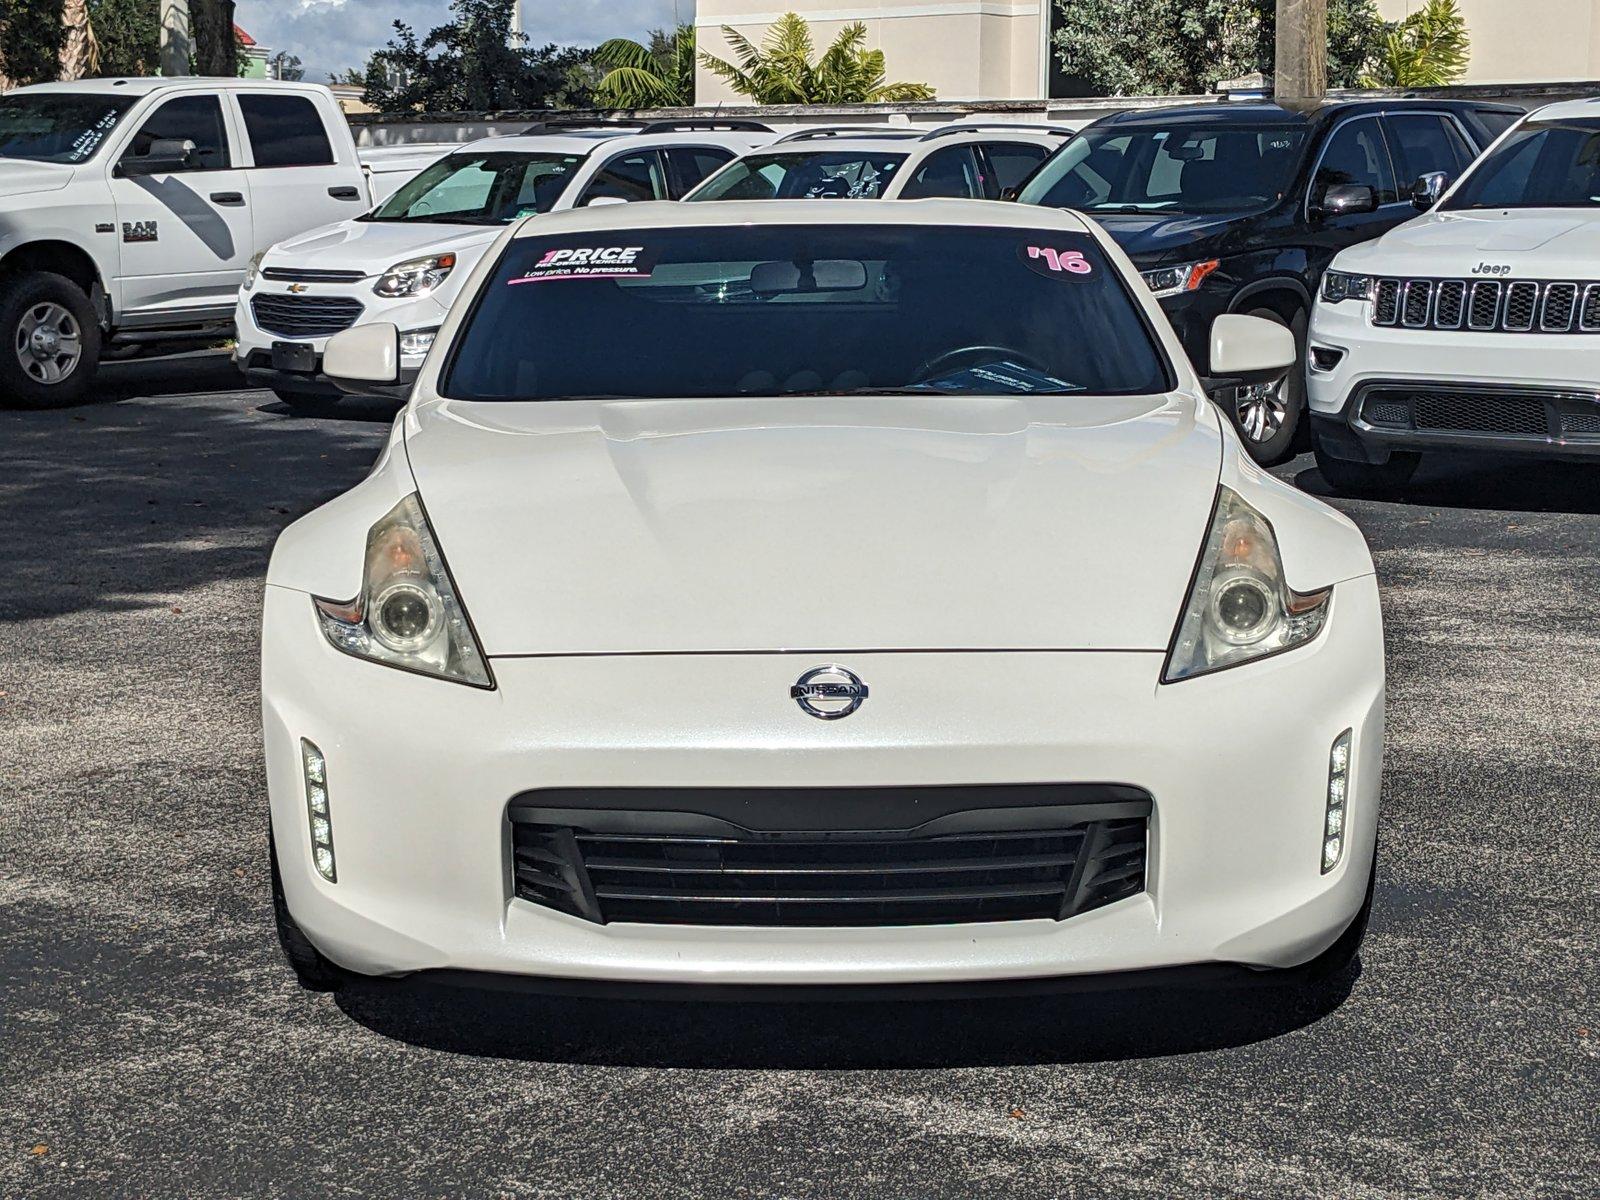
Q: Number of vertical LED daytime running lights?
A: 2